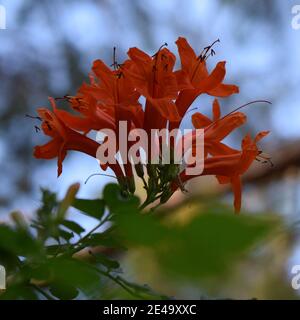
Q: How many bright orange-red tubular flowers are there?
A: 7